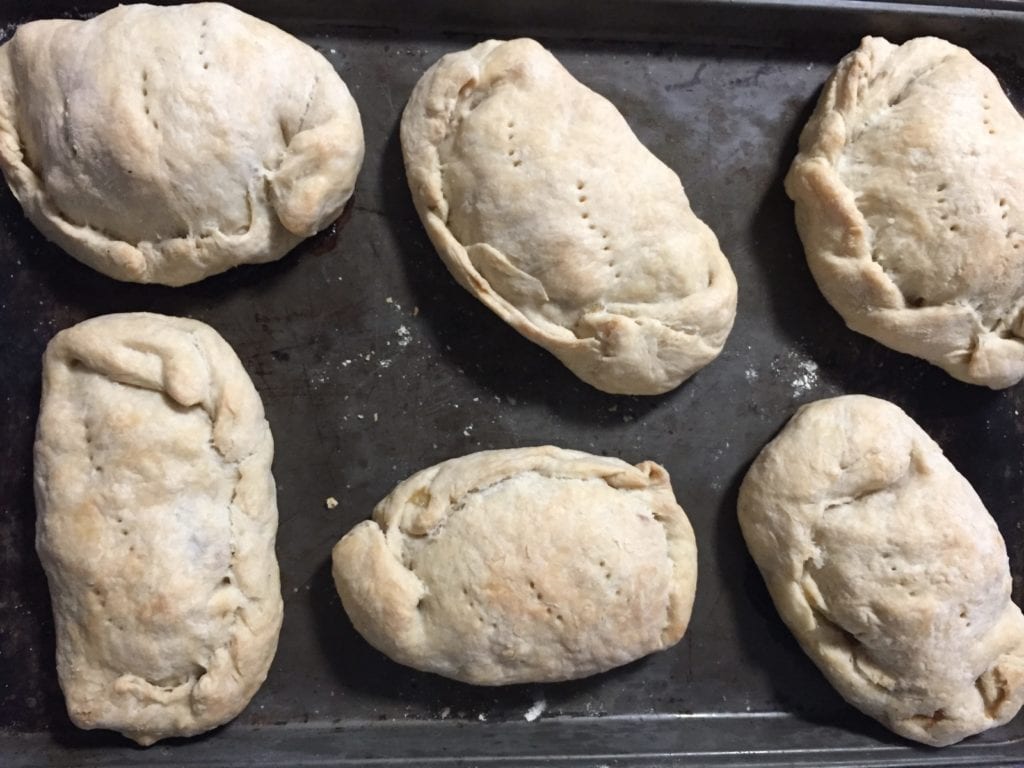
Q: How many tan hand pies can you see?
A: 6